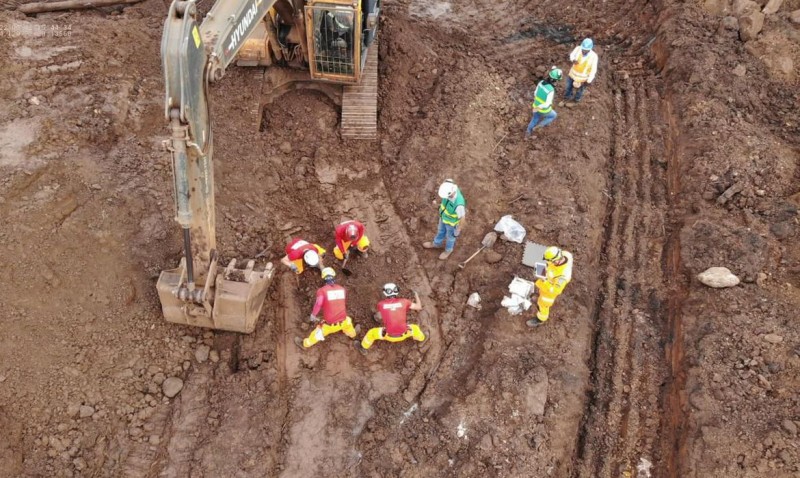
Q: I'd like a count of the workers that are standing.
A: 4